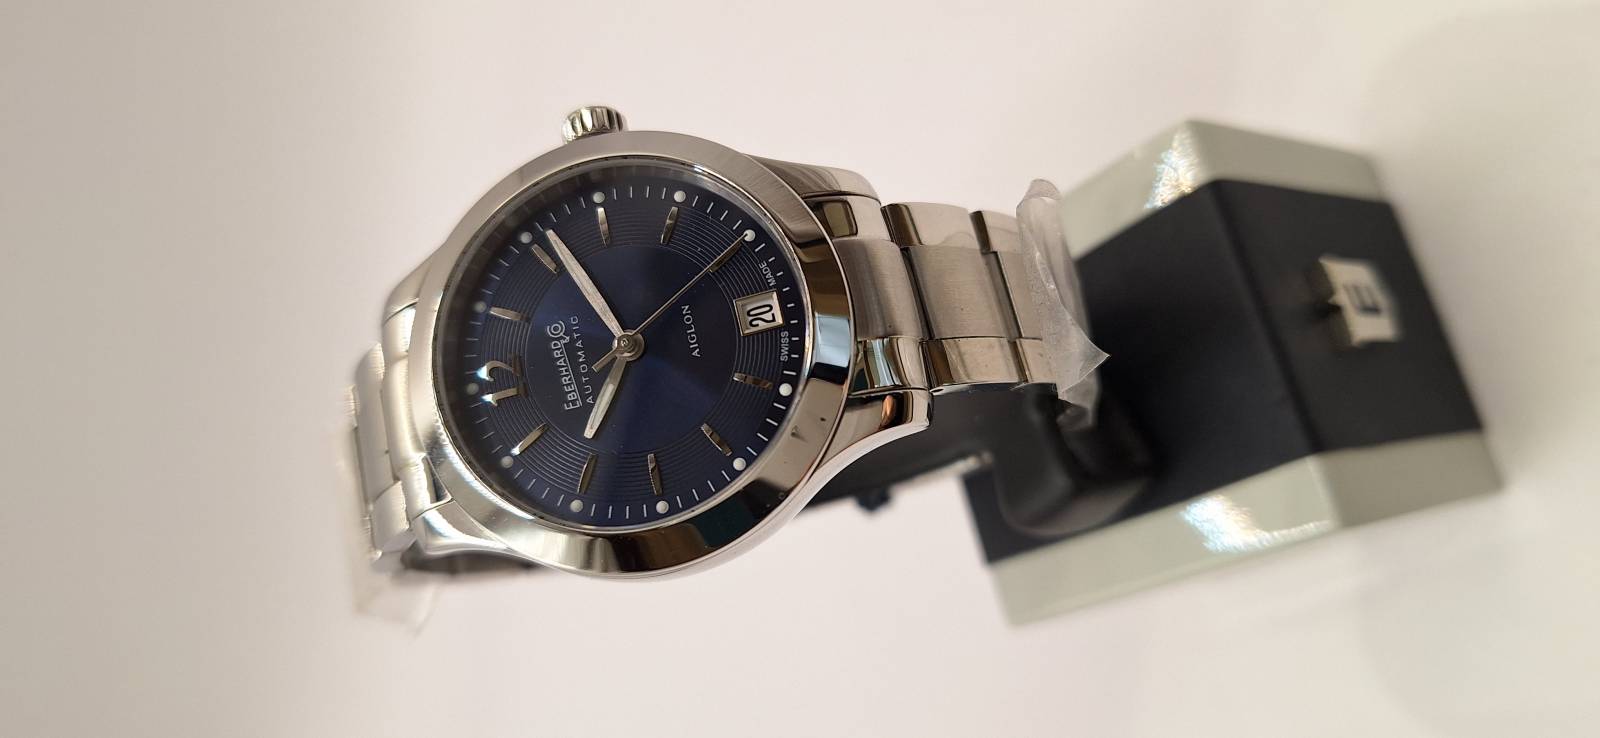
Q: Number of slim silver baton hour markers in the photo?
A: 10